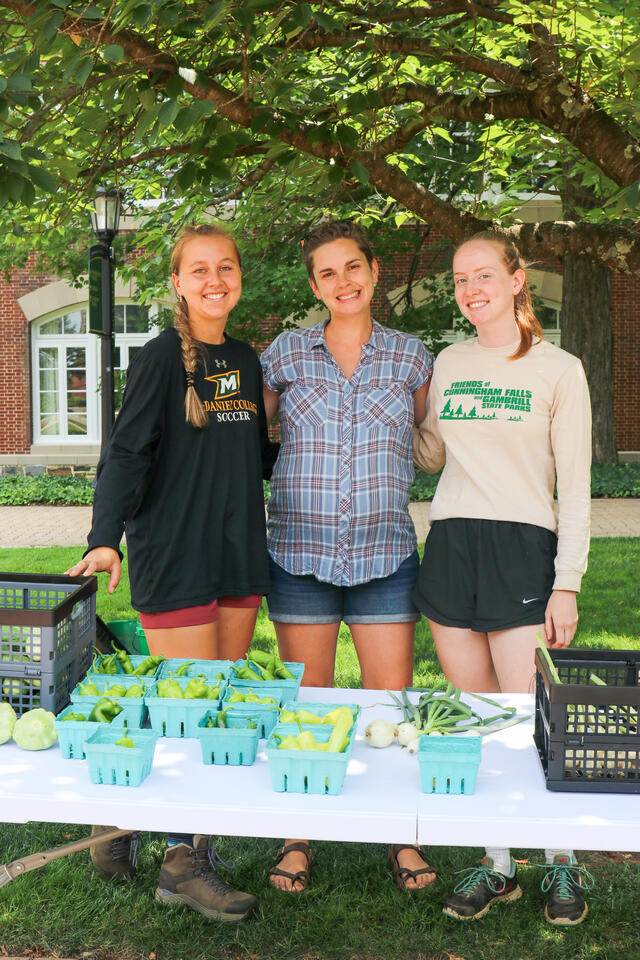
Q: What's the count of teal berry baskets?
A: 12